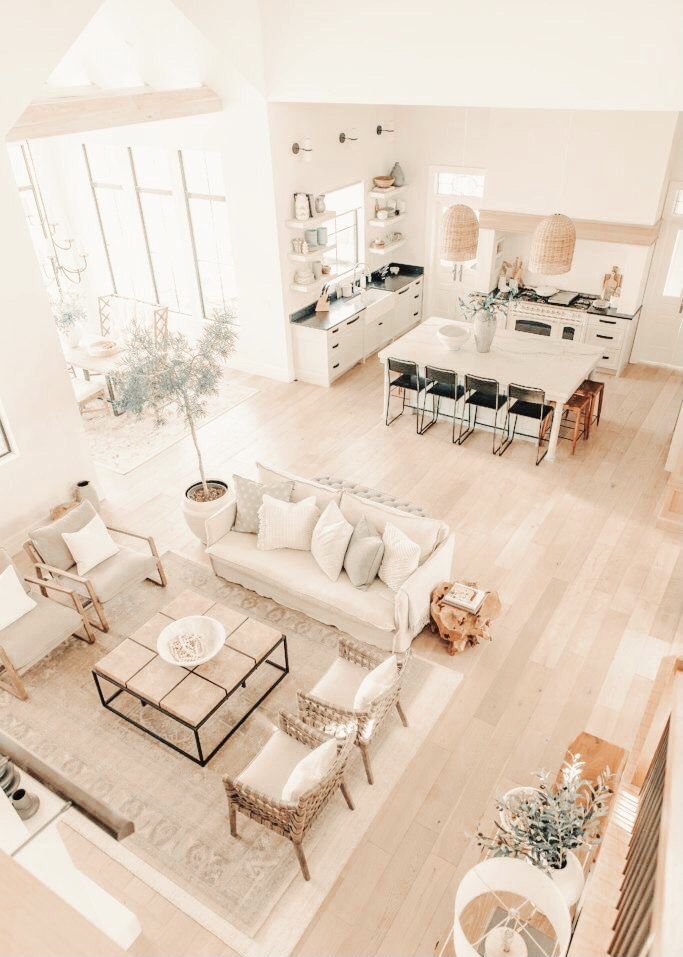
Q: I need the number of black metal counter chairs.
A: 4